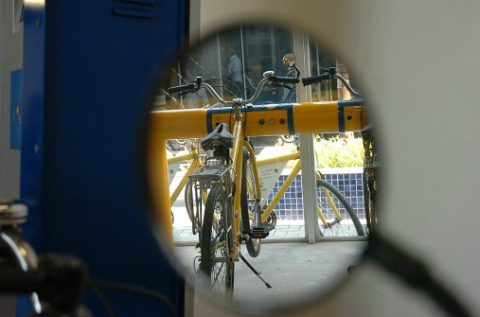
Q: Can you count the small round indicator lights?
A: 3